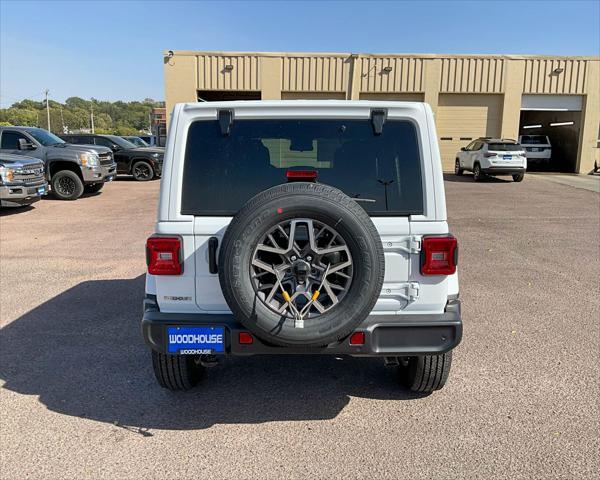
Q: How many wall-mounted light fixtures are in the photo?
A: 3